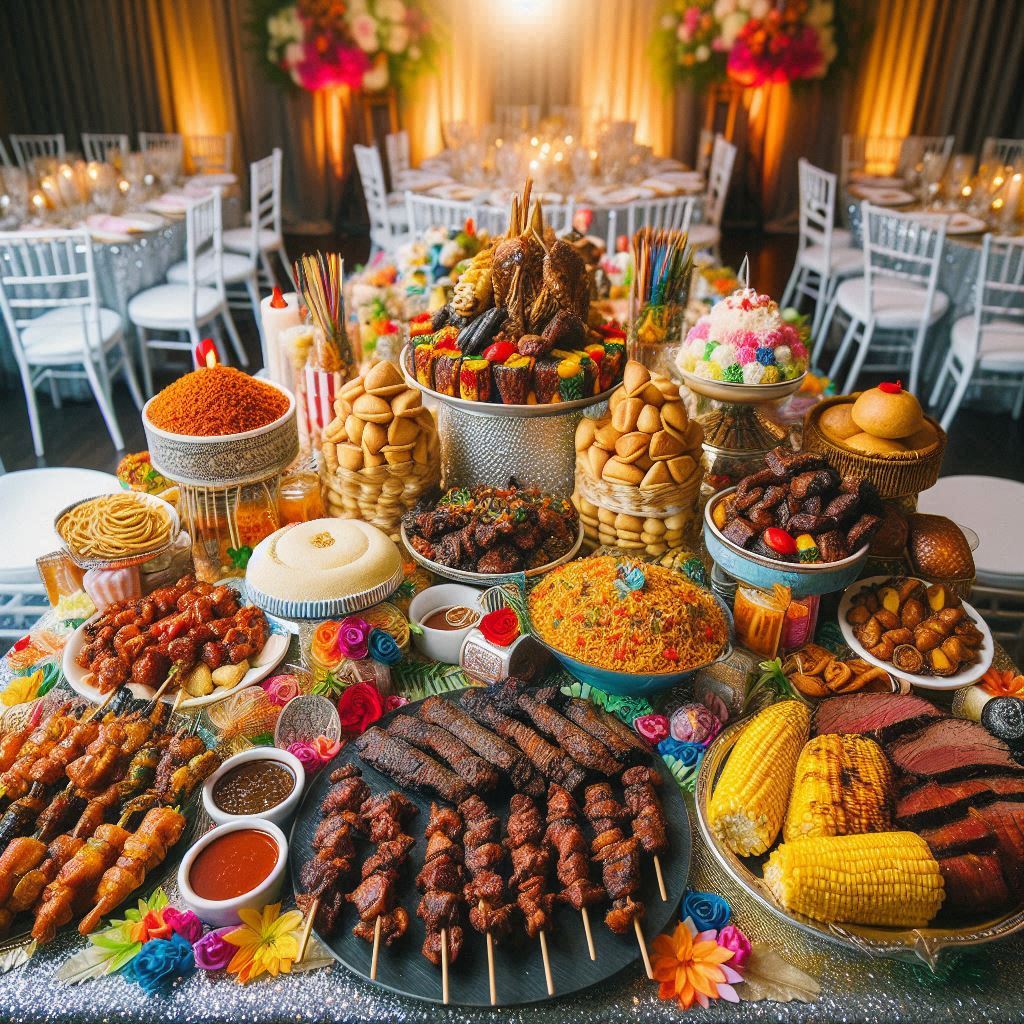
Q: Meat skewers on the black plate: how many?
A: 8